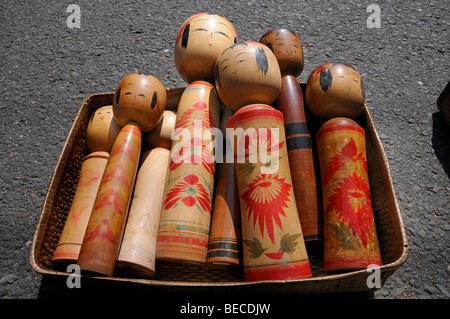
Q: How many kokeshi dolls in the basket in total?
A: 8